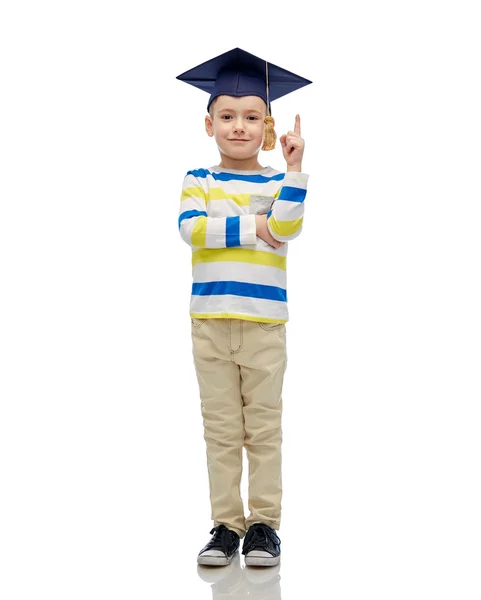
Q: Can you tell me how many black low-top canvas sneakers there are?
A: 2